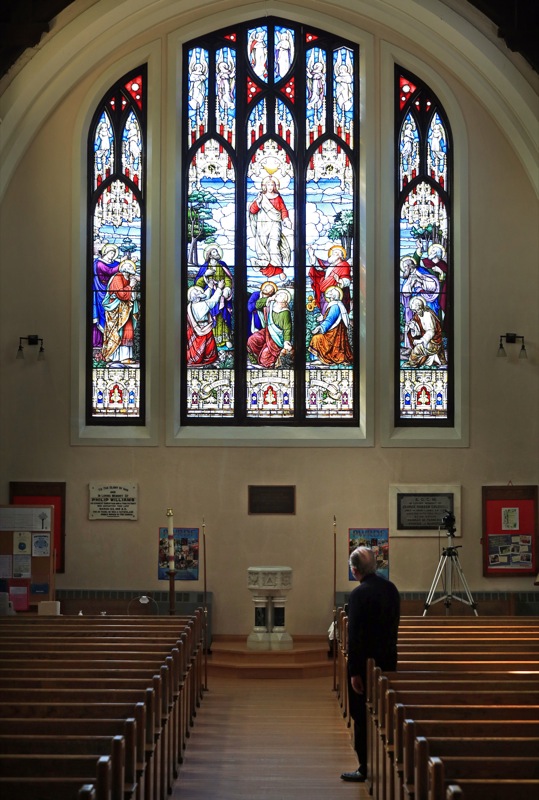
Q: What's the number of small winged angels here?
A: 10